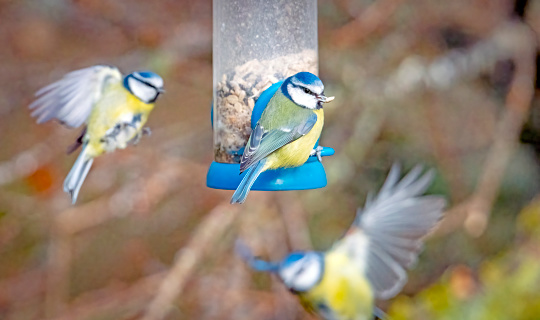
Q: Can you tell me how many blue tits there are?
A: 3